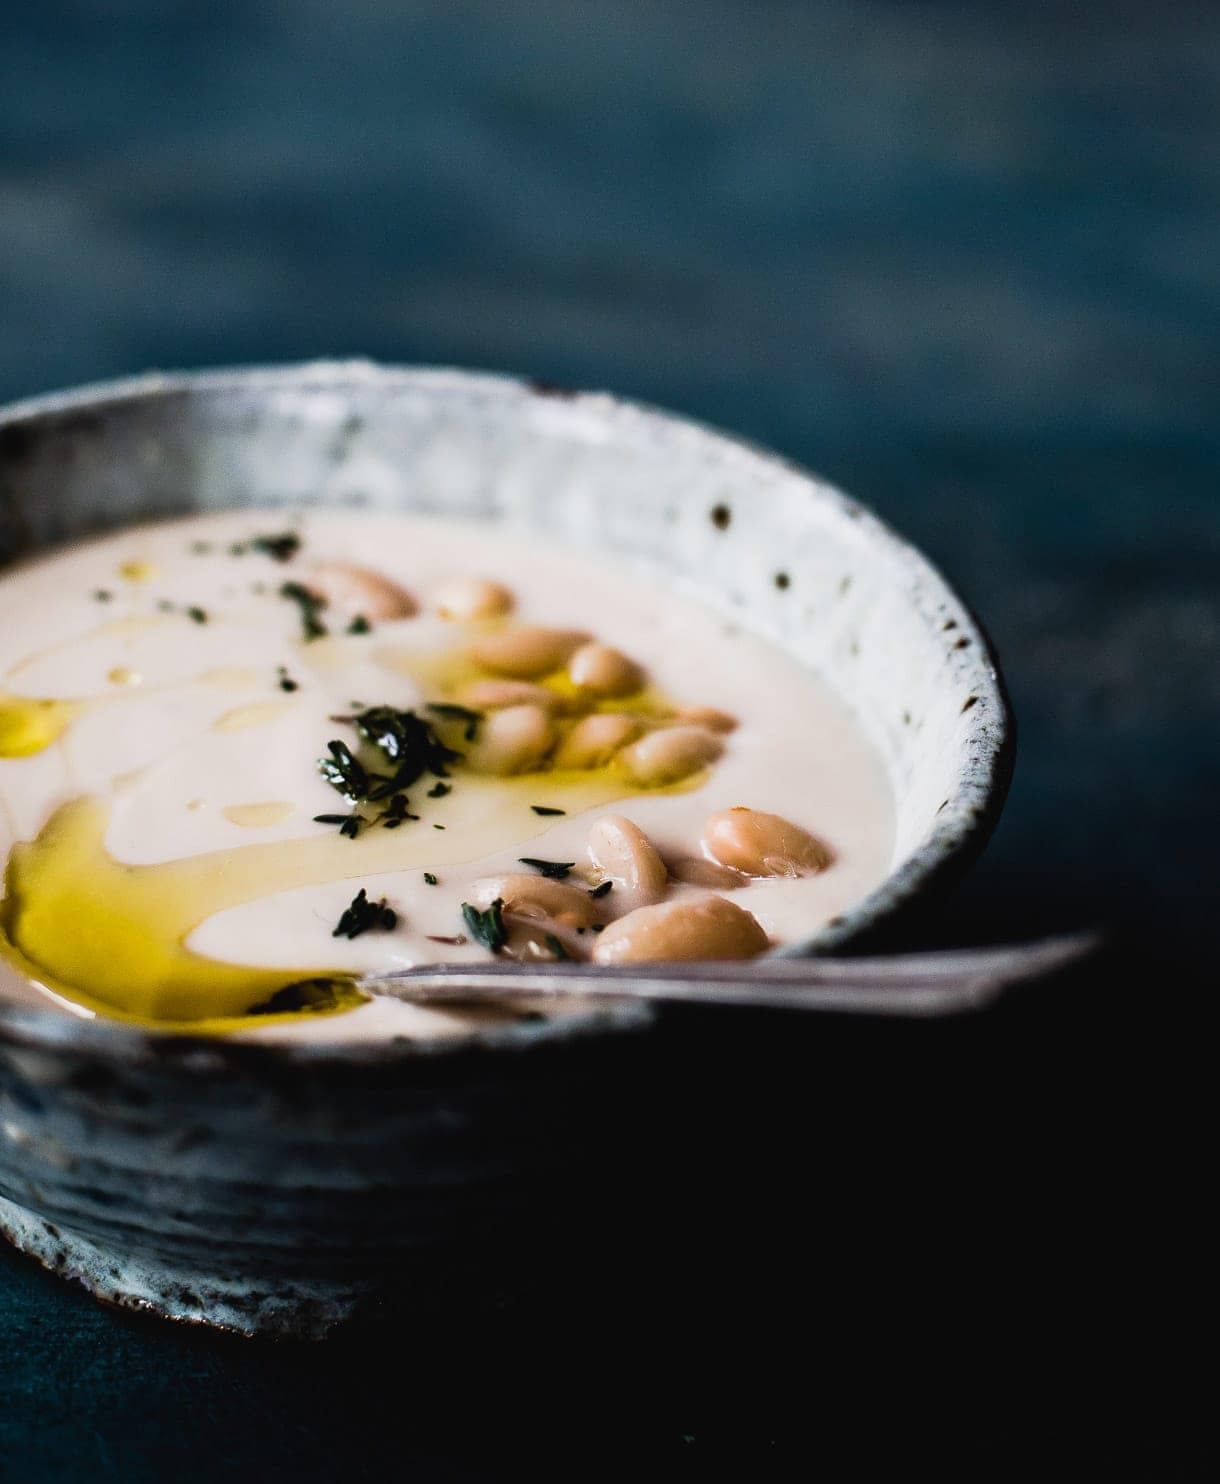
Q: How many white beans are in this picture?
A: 15